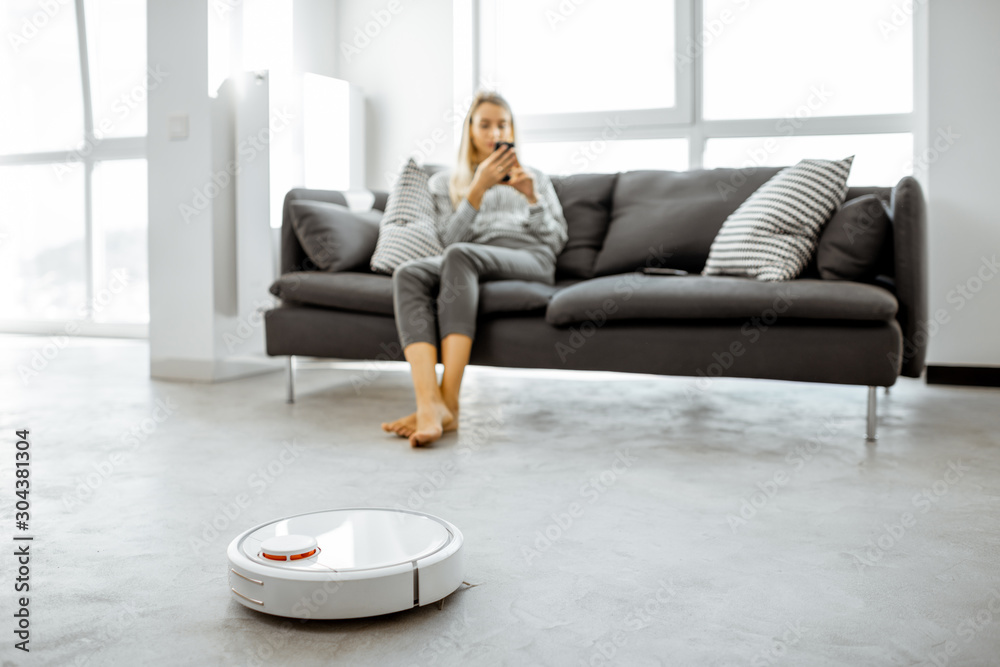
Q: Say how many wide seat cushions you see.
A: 2